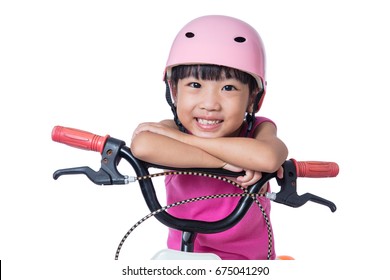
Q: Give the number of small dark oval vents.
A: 2